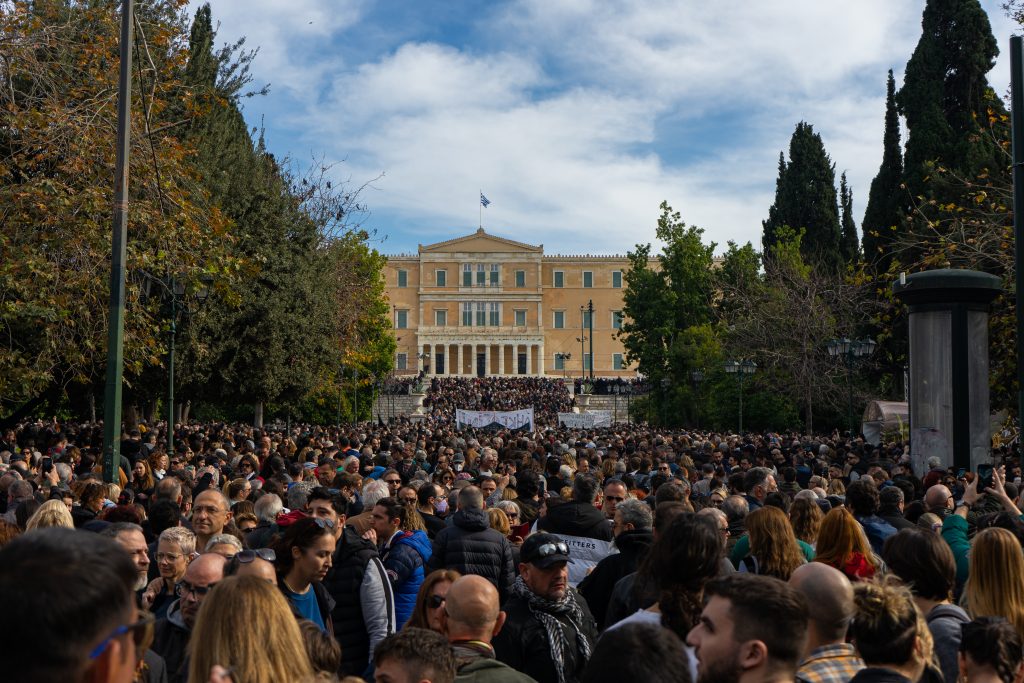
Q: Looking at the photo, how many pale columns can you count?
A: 10